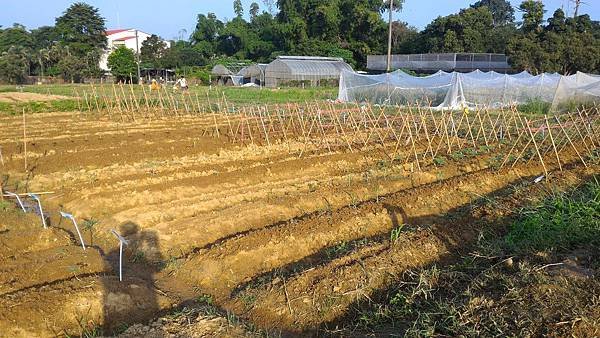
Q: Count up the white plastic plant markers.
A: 4